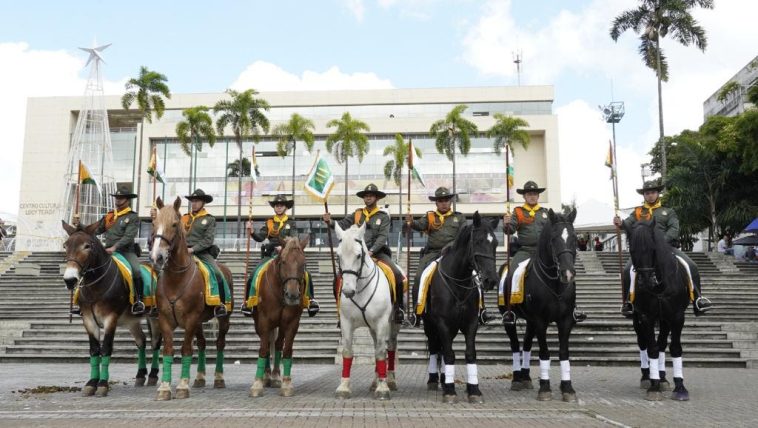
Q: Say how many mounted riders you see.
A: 7